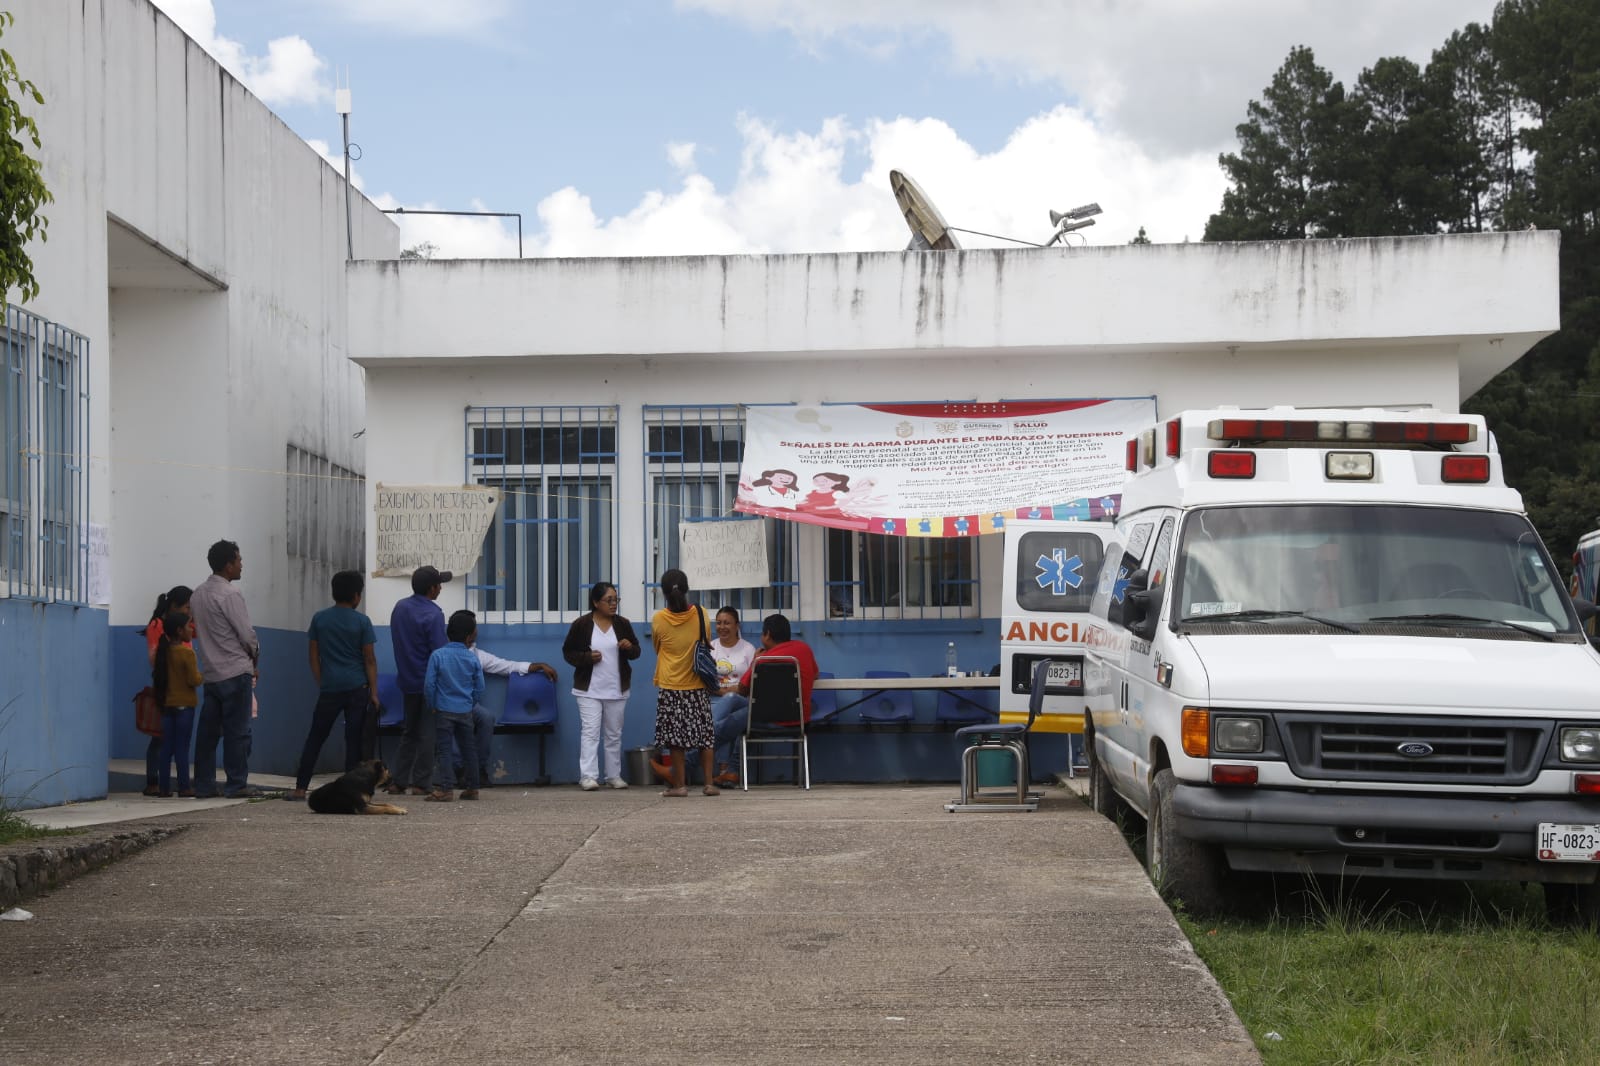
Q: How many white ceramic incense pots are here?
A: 0